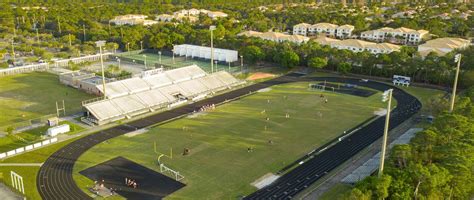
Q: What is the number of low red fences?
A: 0